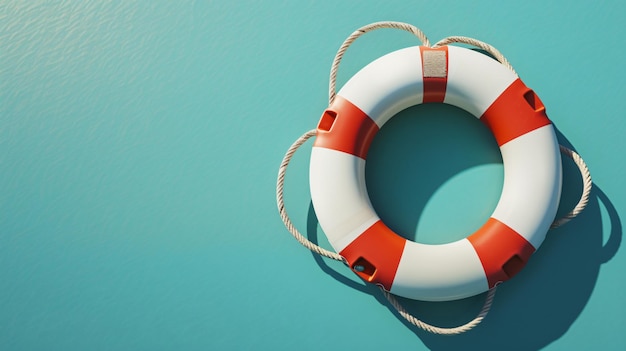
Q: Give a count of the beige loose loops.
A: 5